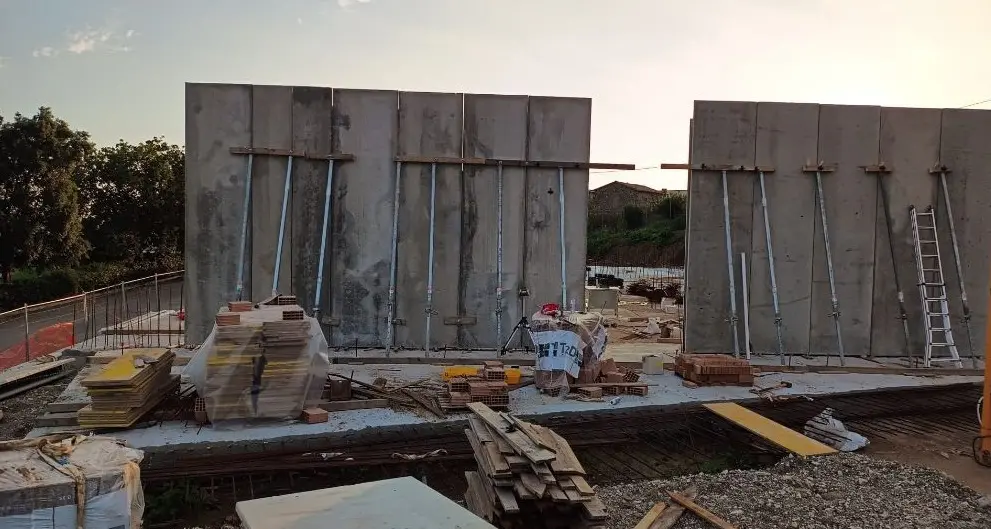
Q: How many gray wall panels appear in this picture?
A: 12